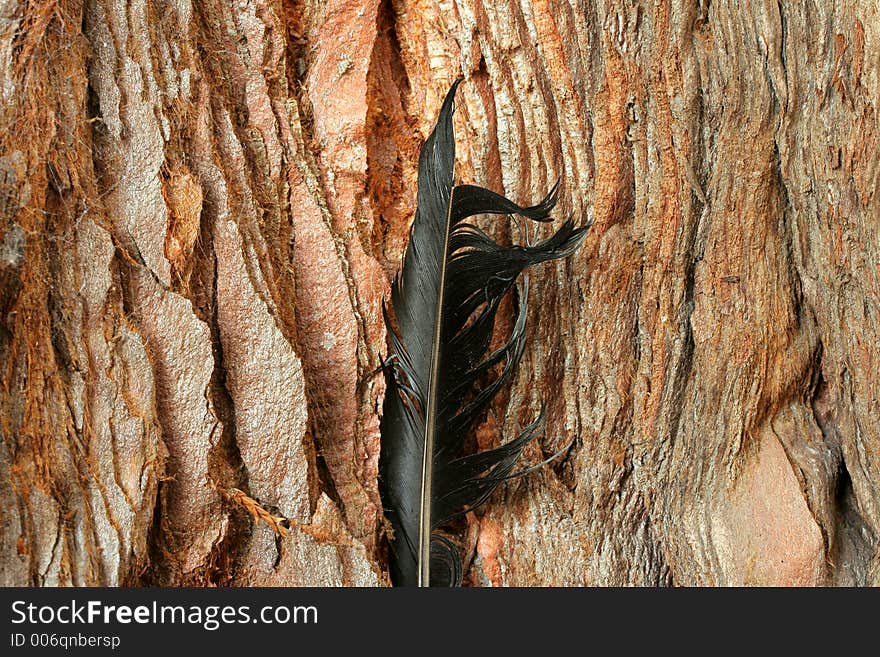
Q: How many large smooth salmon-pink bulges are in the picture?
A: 1